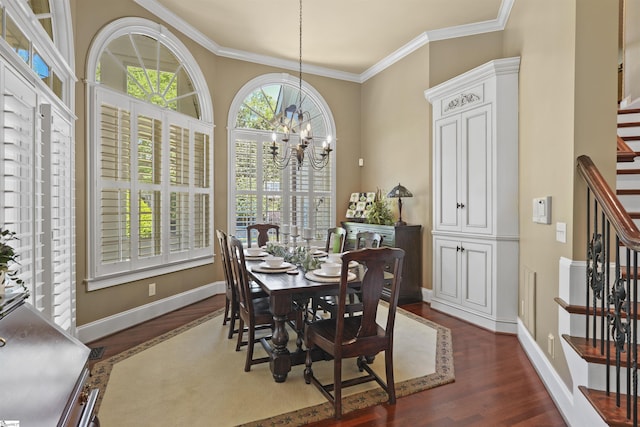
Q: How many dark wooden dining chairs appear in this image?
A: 6